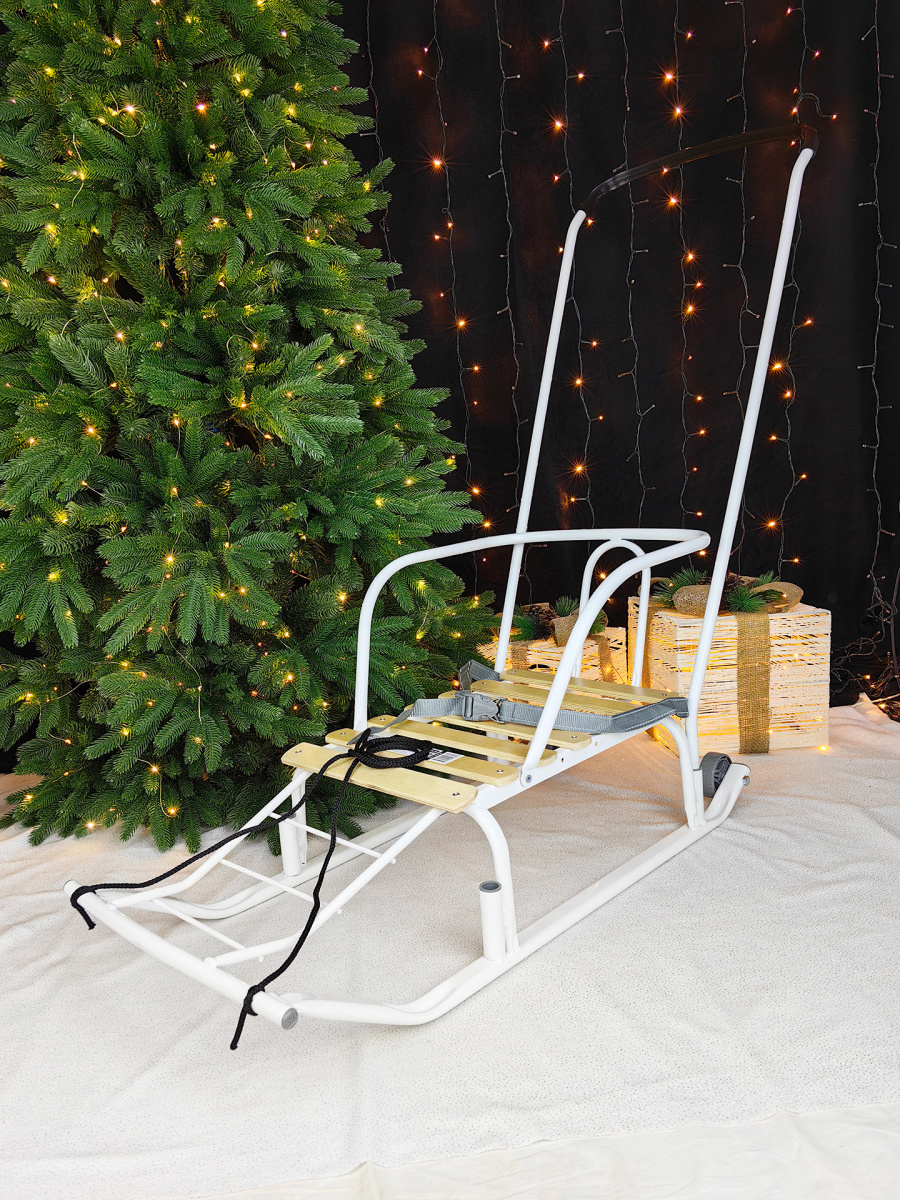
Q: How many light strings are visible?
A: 9